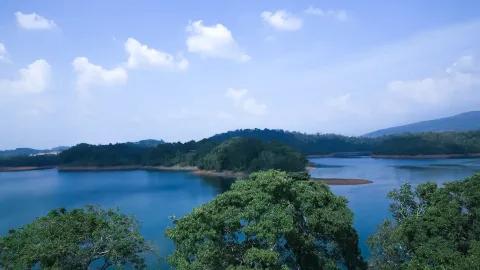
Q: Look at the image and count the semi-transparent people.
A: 0